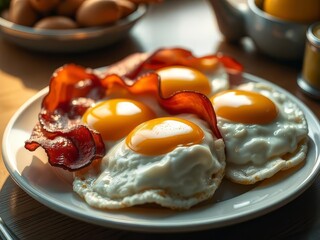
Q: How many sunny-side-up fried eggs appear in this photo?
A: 4